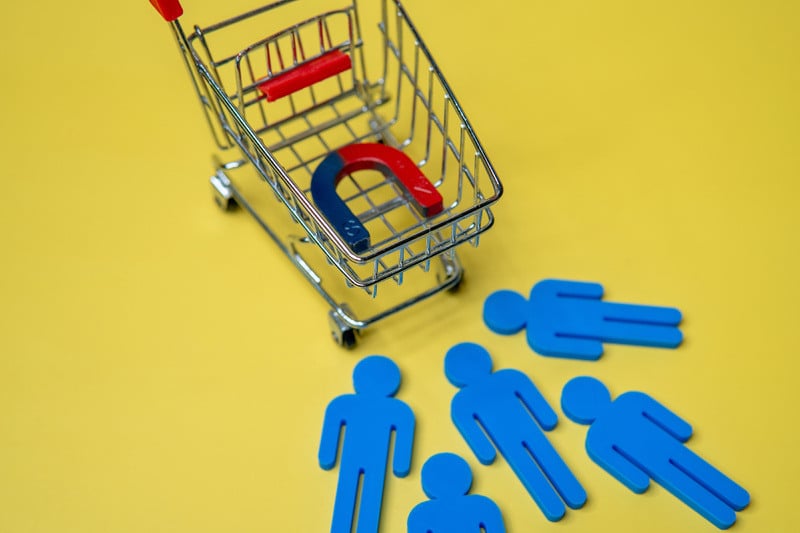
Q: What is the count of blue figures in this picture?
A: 5